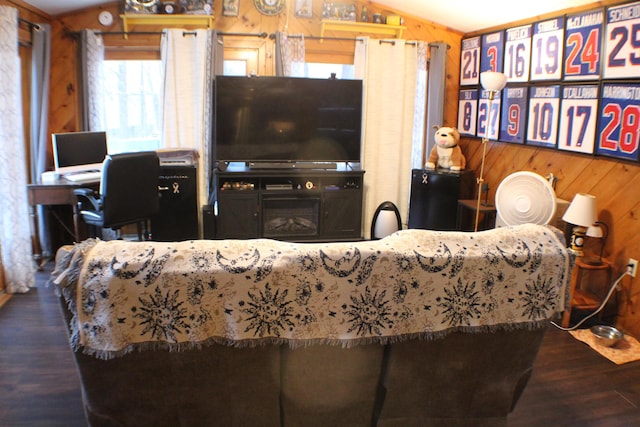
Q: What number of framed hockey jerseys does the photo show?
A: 12